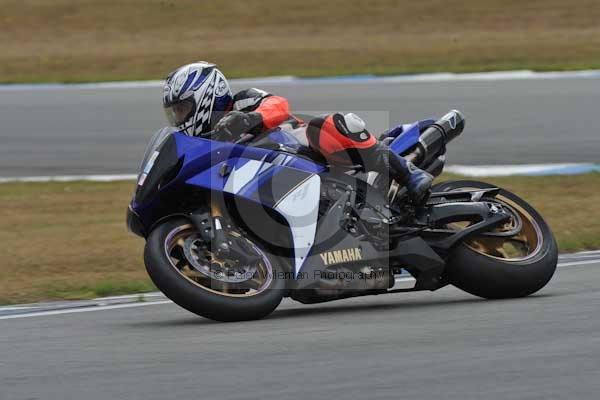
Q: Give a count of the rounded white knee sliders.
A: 1